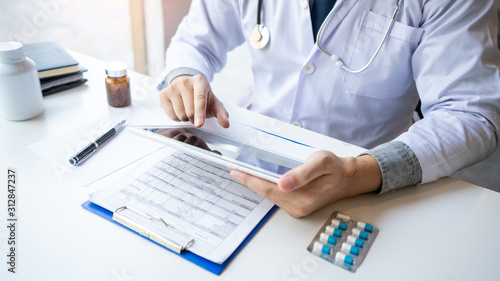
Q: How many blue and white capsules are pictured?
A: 9